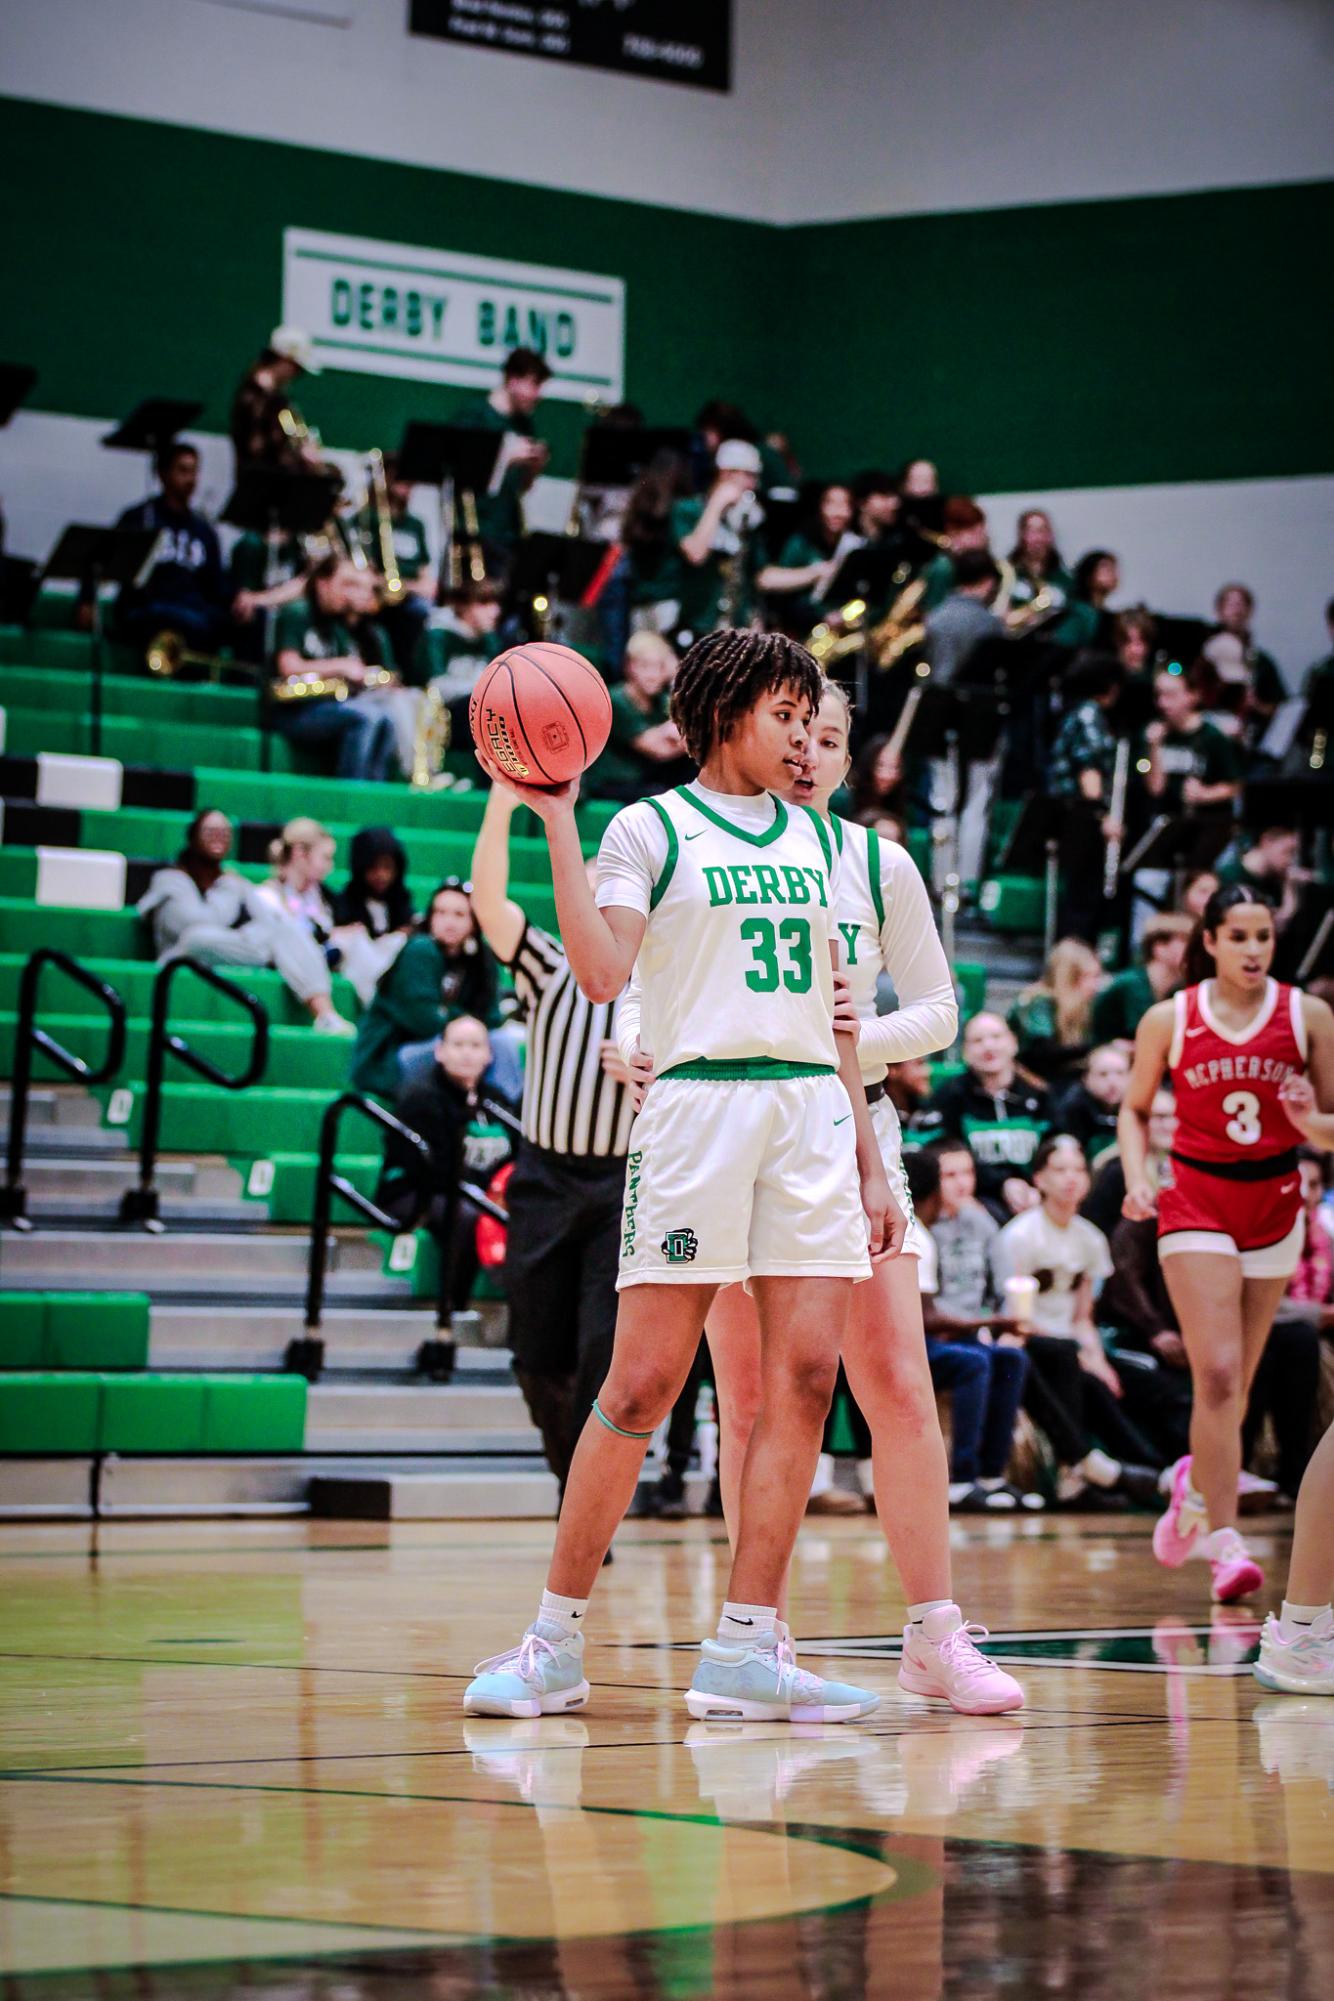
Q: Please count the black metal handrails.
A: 4